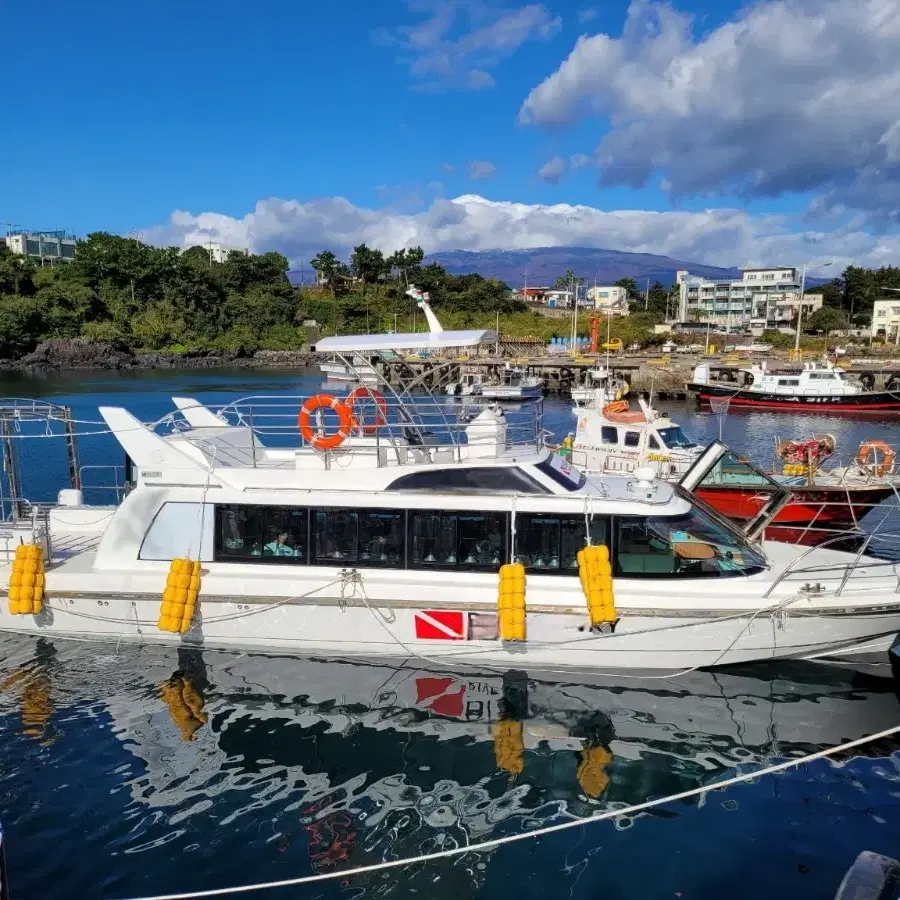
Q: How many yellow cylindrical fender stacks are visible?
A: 4